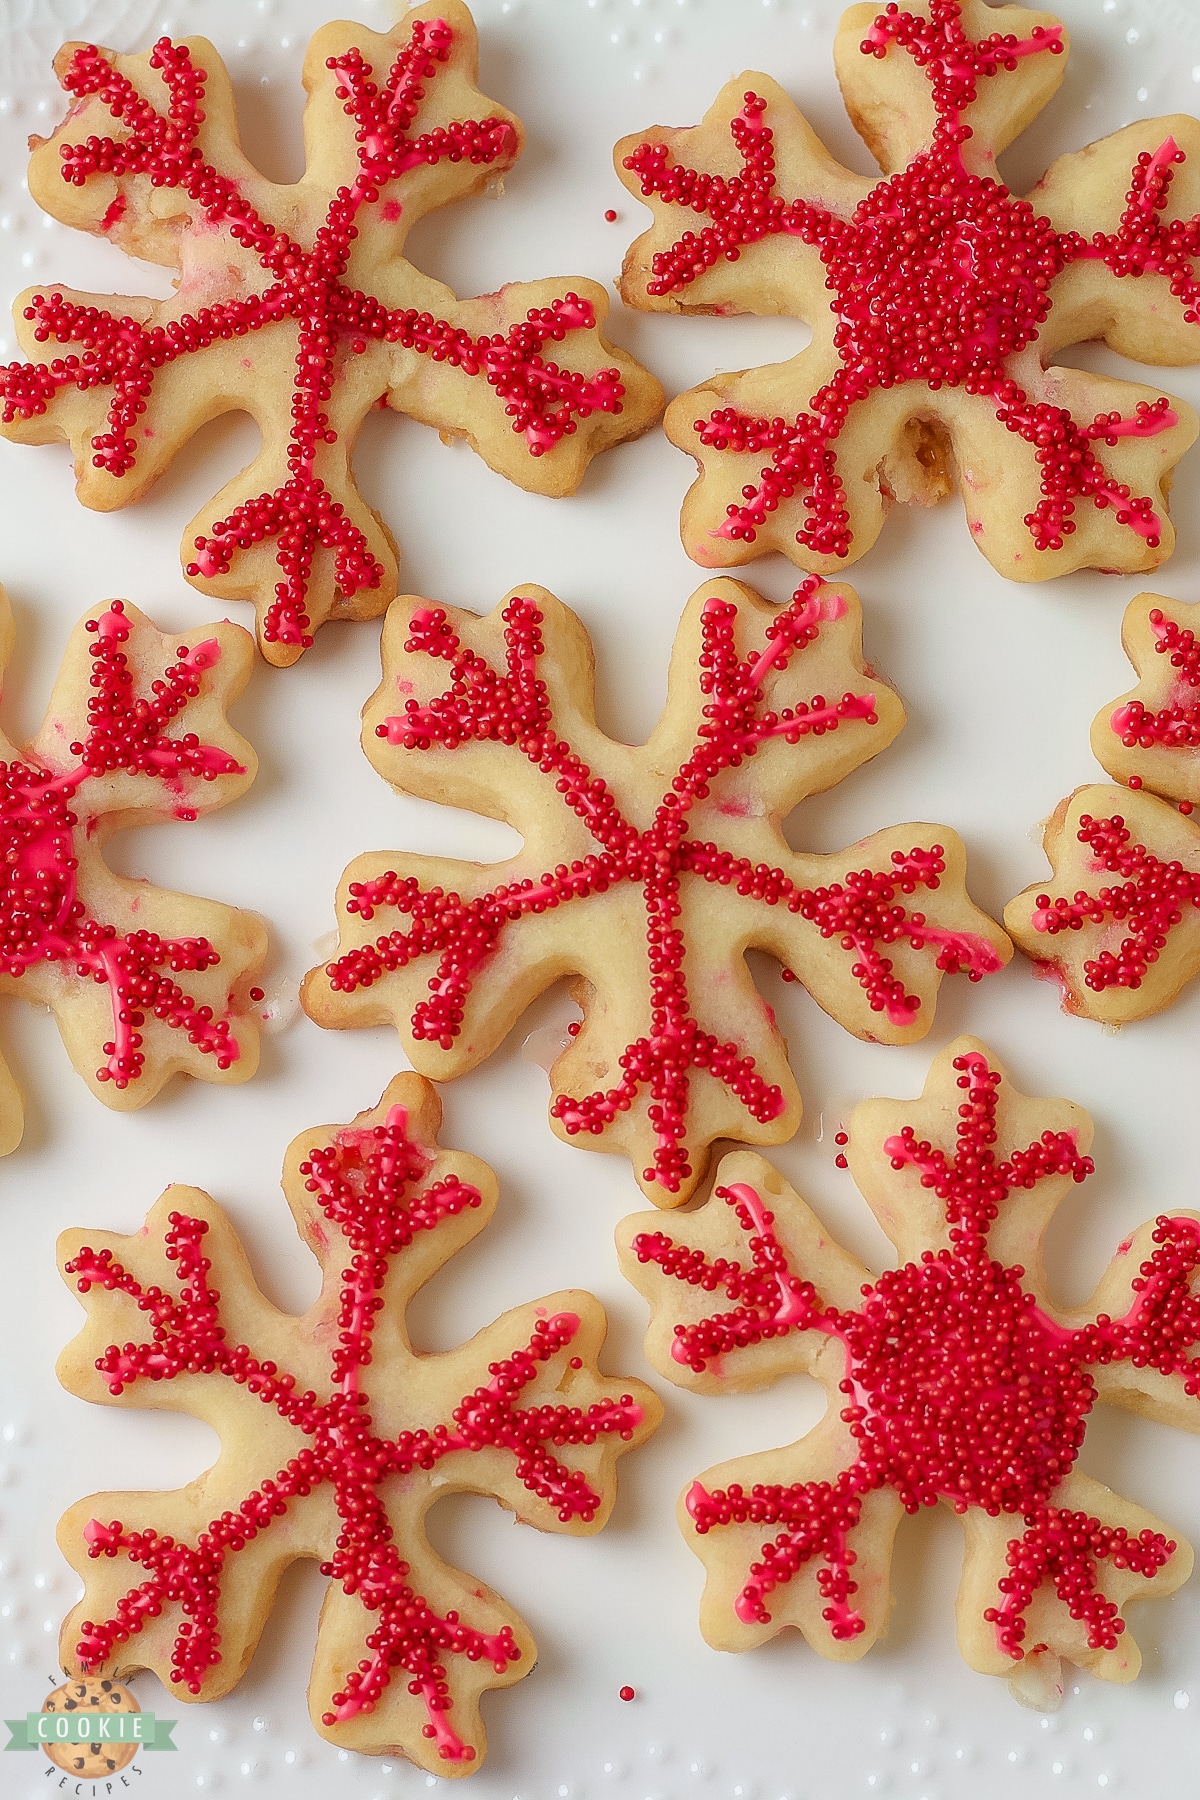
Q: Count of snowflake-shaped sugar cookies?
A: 7